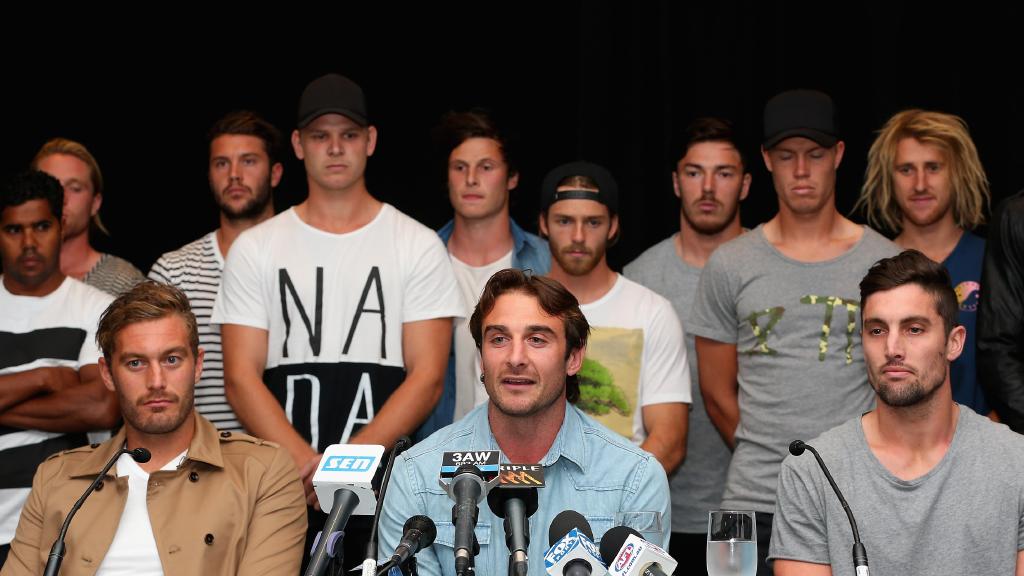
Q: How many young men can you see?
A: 12